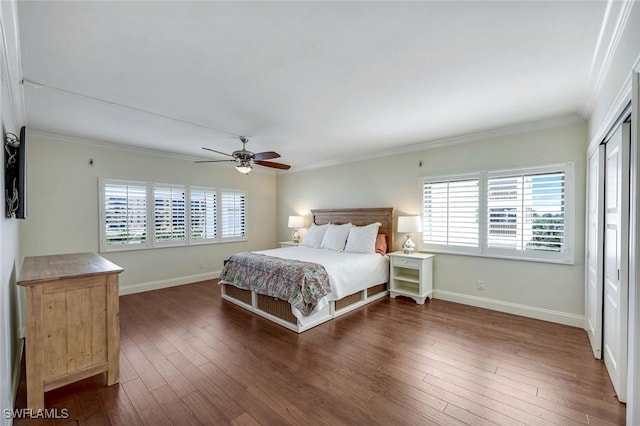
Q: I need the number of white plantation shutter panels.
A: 6